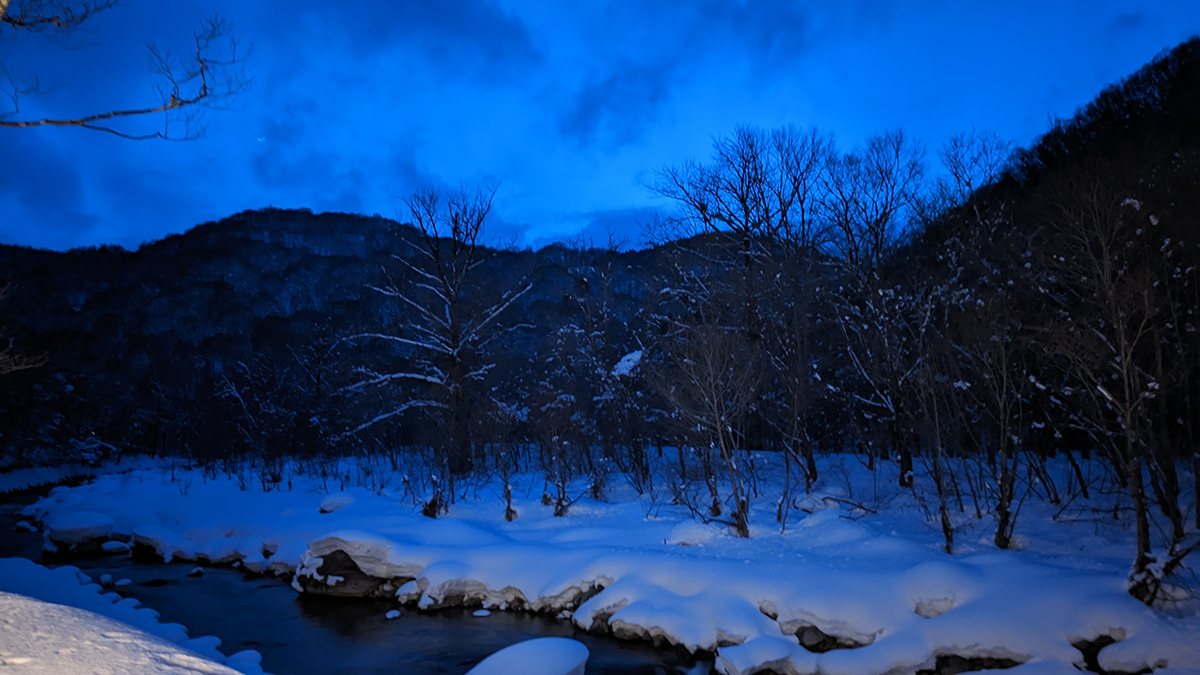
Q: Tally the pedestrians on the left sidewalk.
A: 0